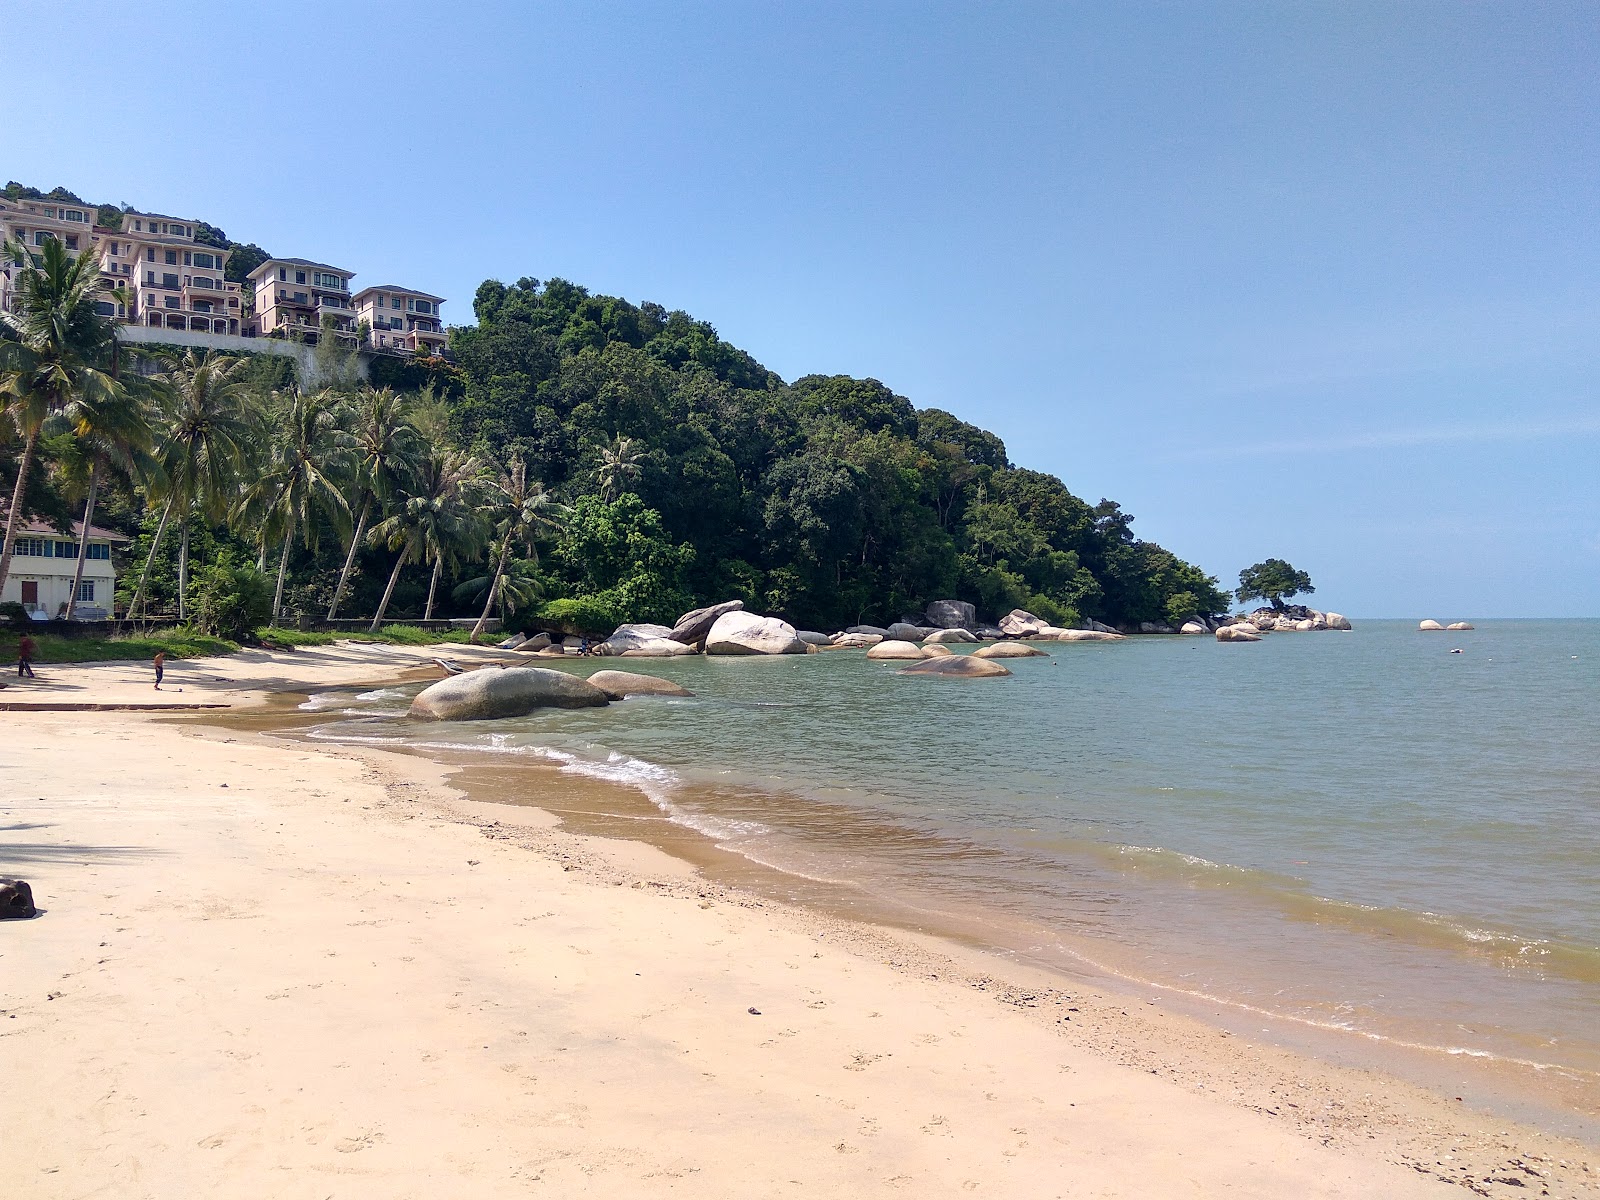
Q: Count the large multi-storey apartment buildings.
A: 4